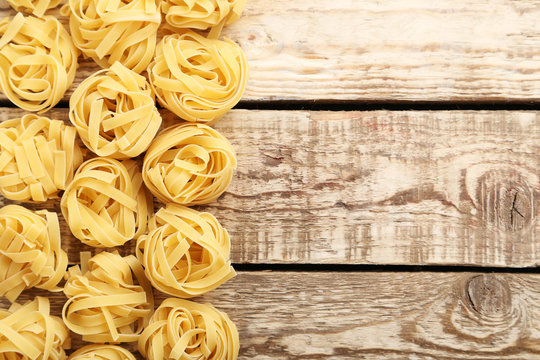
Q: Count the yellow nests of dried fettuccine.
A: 15